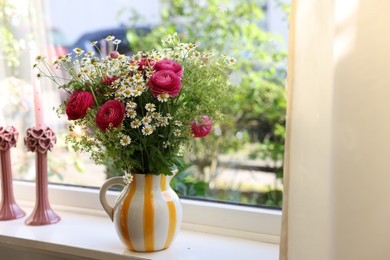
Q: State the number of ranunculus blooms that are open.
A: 5